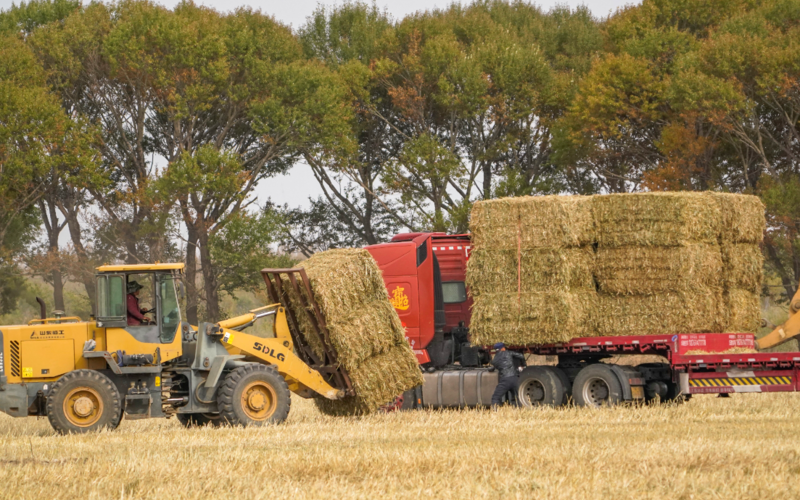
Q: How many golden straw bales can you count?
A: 12